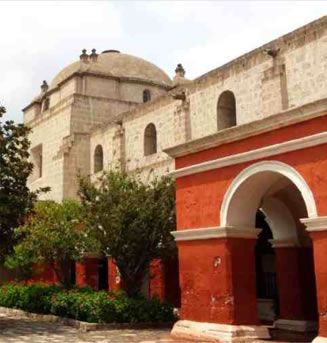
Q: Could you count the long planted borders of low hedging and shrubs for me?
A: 1